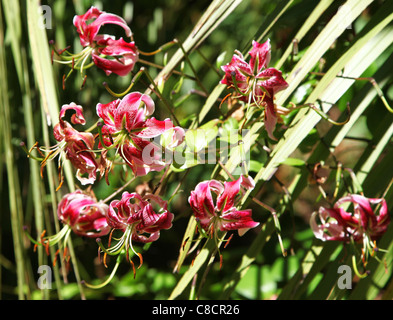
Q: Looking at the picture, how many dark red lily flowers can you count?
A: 8